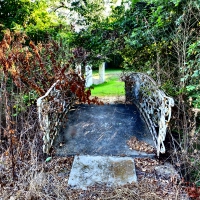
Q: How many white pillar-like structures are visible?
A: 3